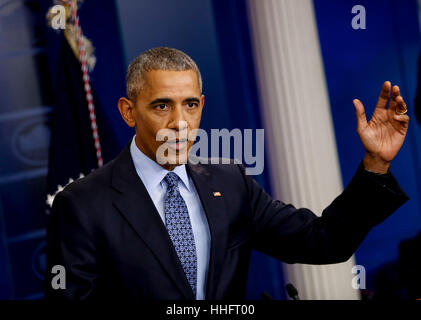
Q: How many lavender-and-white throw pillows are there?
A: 0